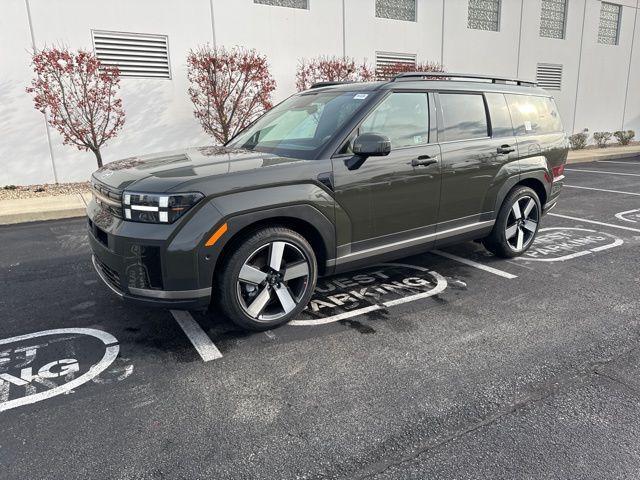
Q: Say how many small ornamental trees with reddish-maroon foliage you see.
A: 4